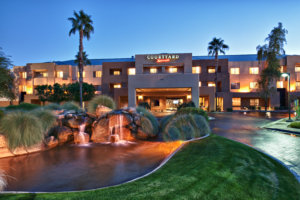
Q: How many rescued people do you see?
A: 0